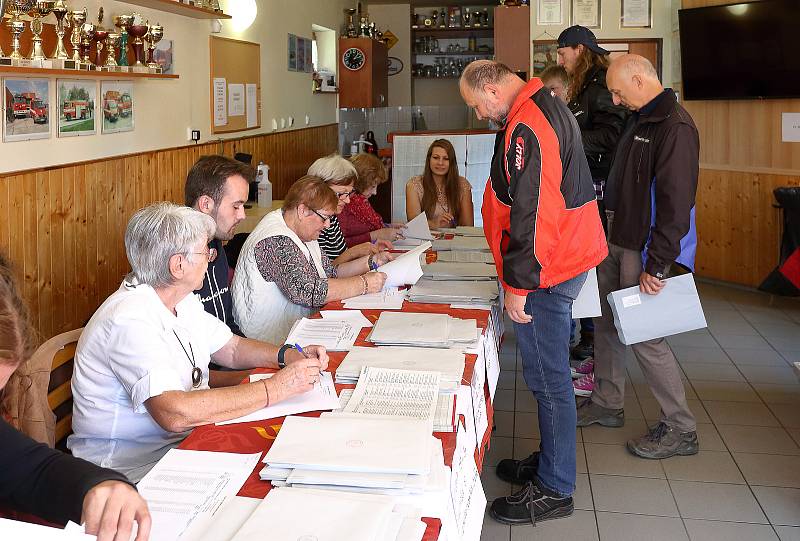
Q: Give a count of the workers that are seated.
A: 7